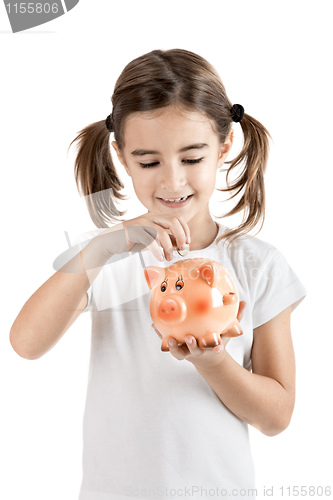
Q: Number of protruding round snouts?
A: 1